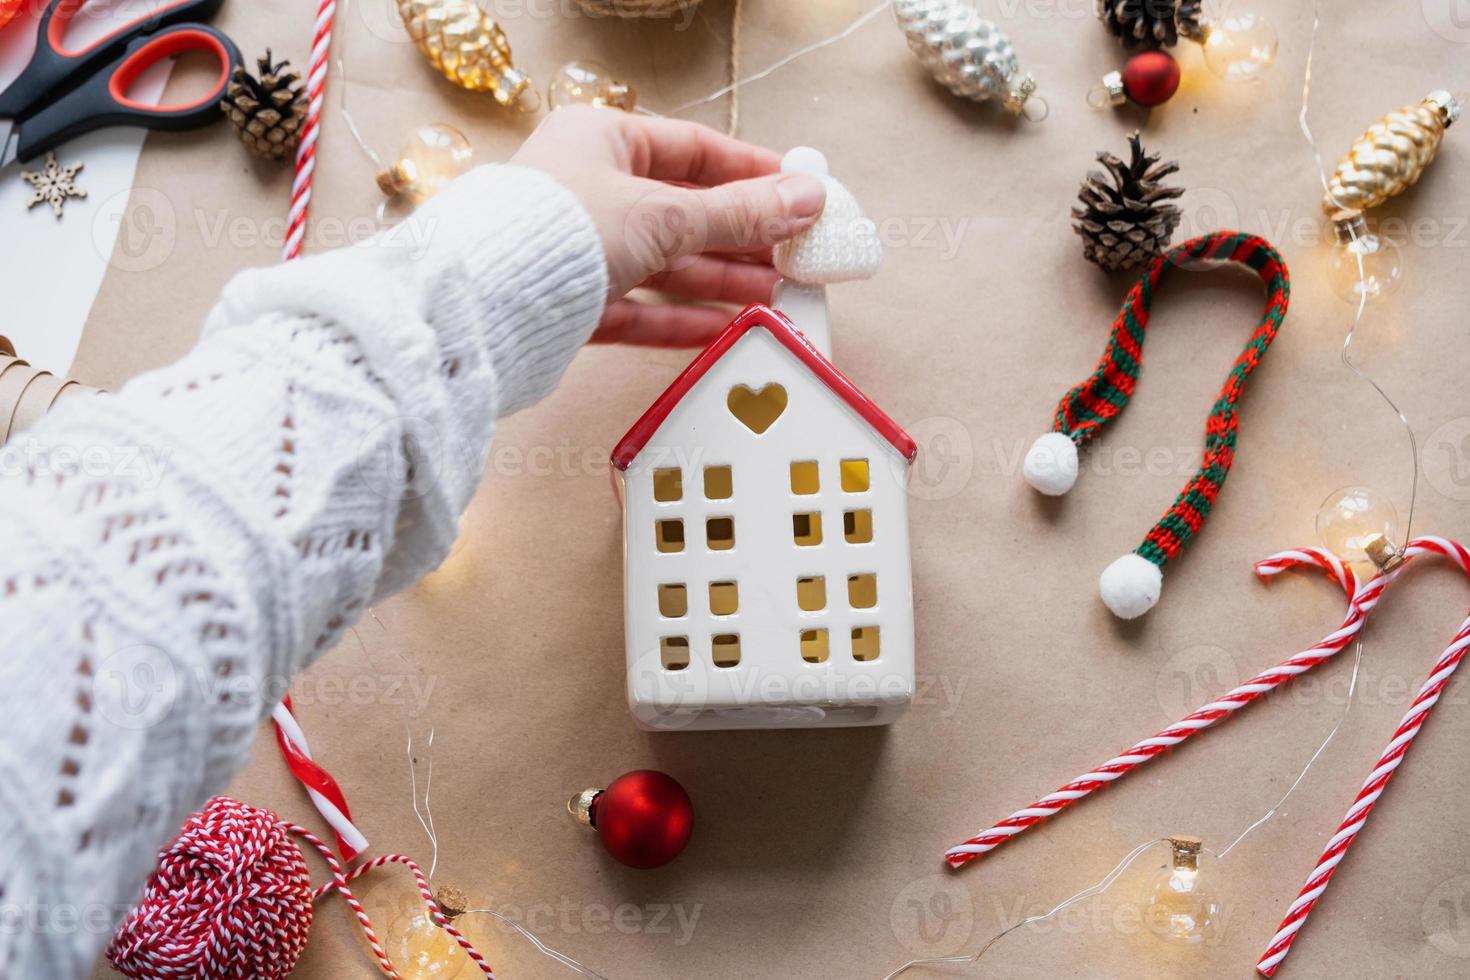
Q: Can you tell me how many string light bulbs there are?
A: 7